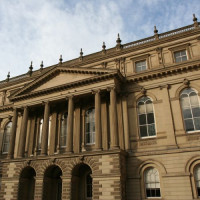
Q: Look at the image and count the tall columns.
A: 6